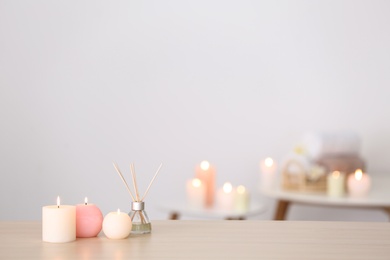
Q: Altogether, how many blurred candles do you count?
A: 7